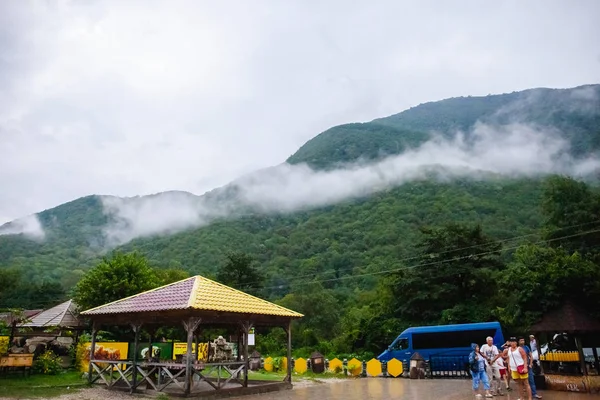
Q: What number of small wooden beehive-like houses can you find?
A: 3